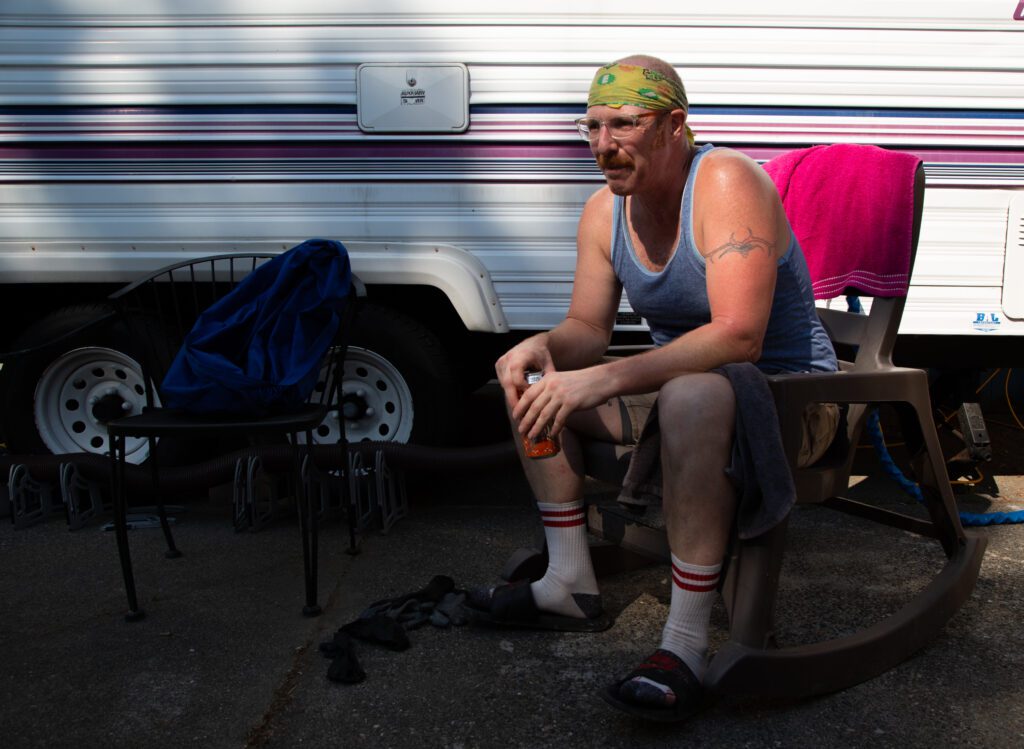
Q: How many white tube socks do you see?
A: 2